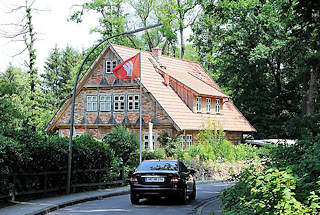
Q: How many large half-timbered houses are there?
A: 1